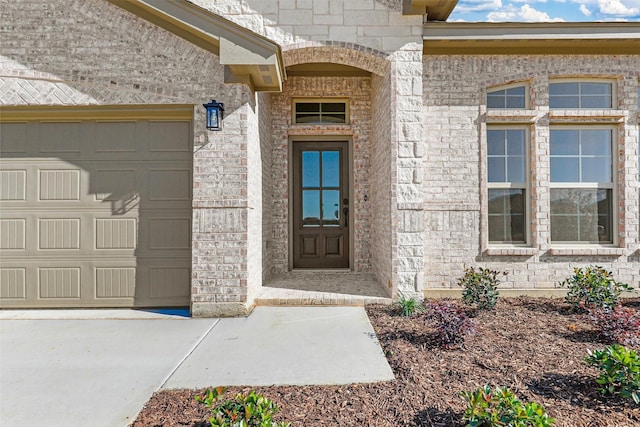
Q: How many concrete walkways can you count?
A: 1